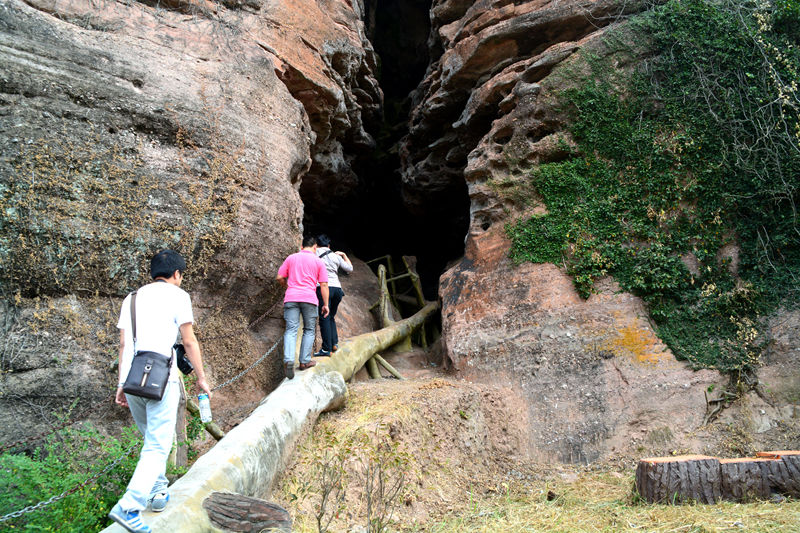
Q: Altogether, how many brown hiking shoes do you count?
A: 2